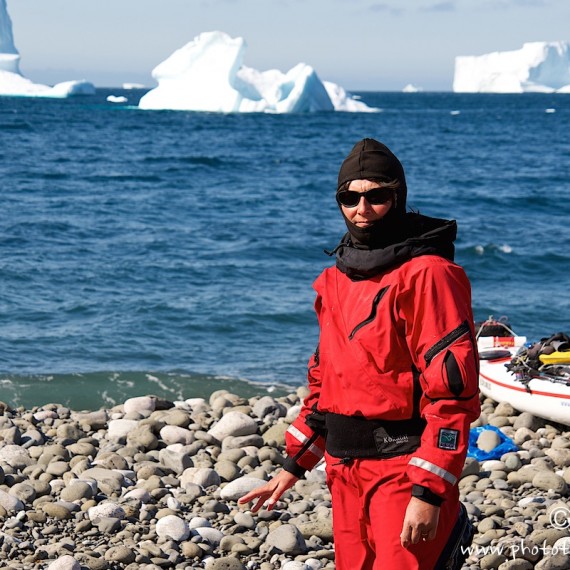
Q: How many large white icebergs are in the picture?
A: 3